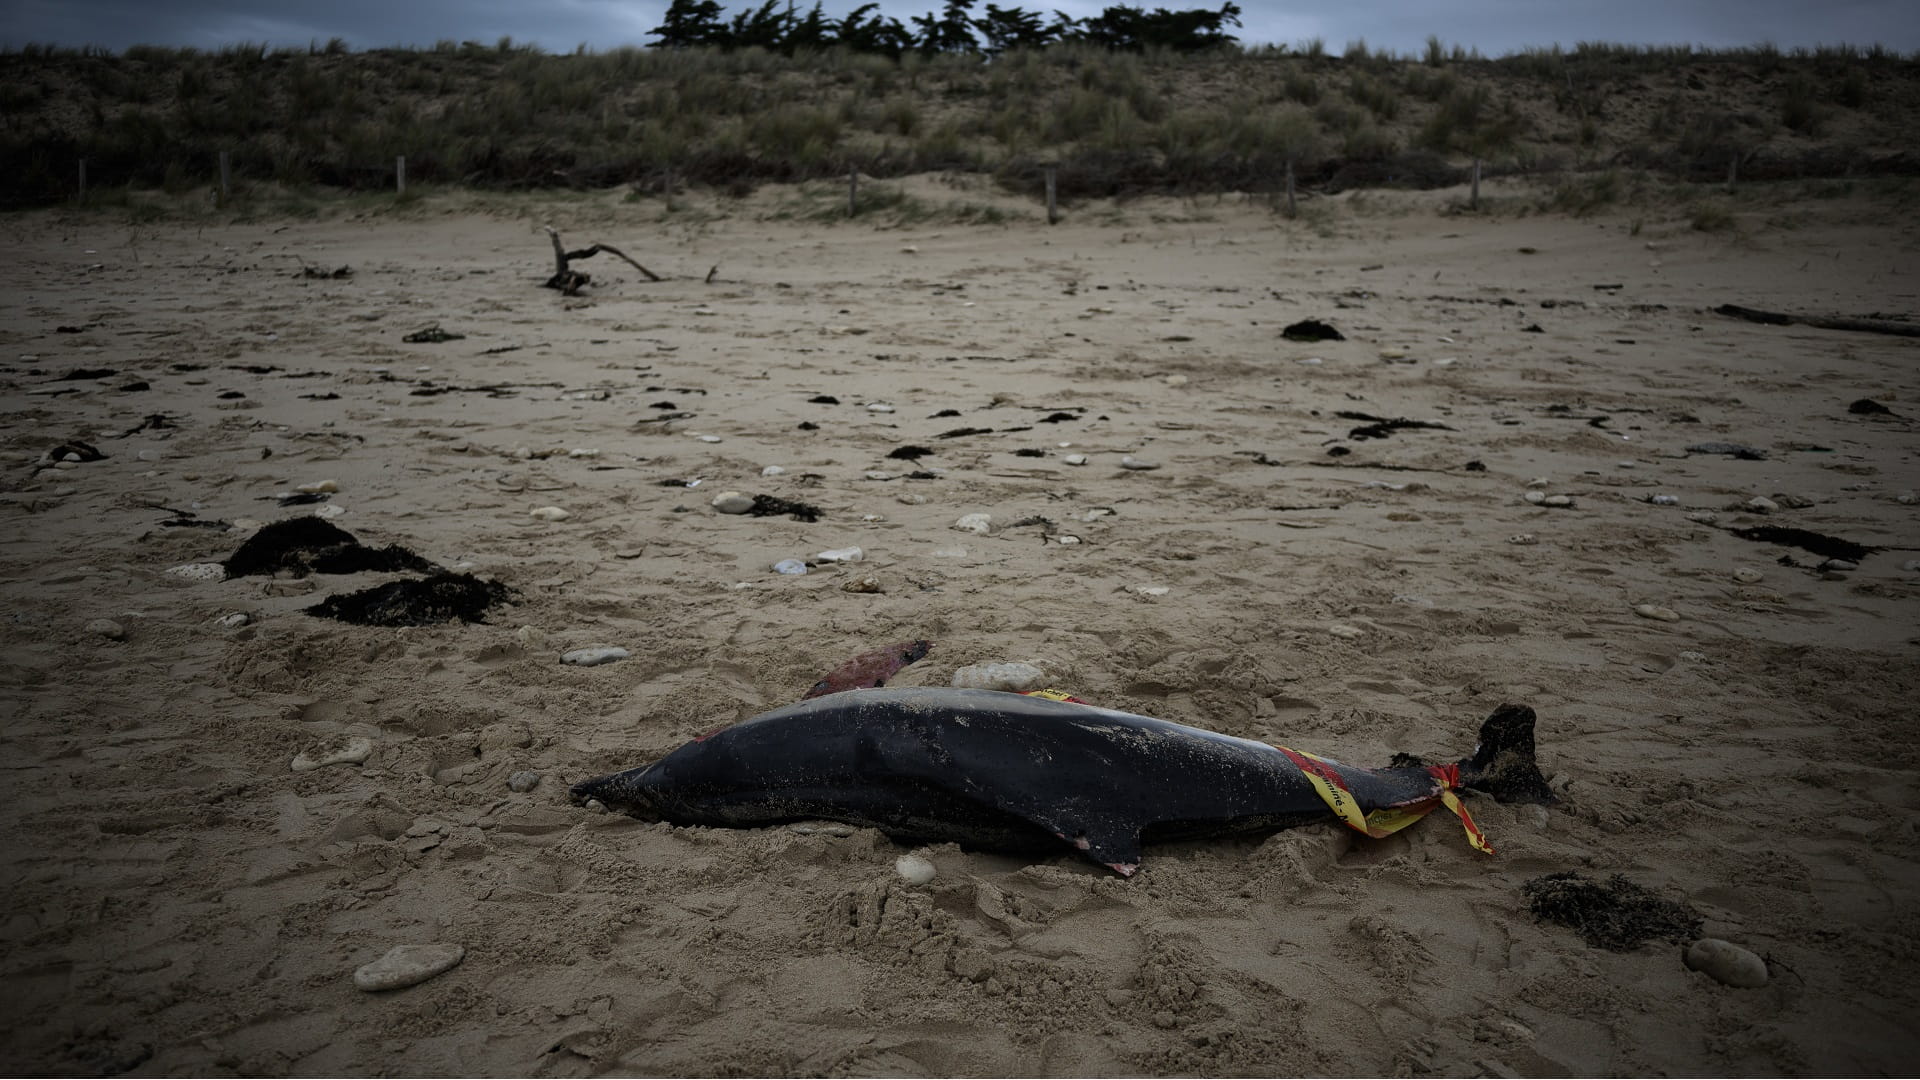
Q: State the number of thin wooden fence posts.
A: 9